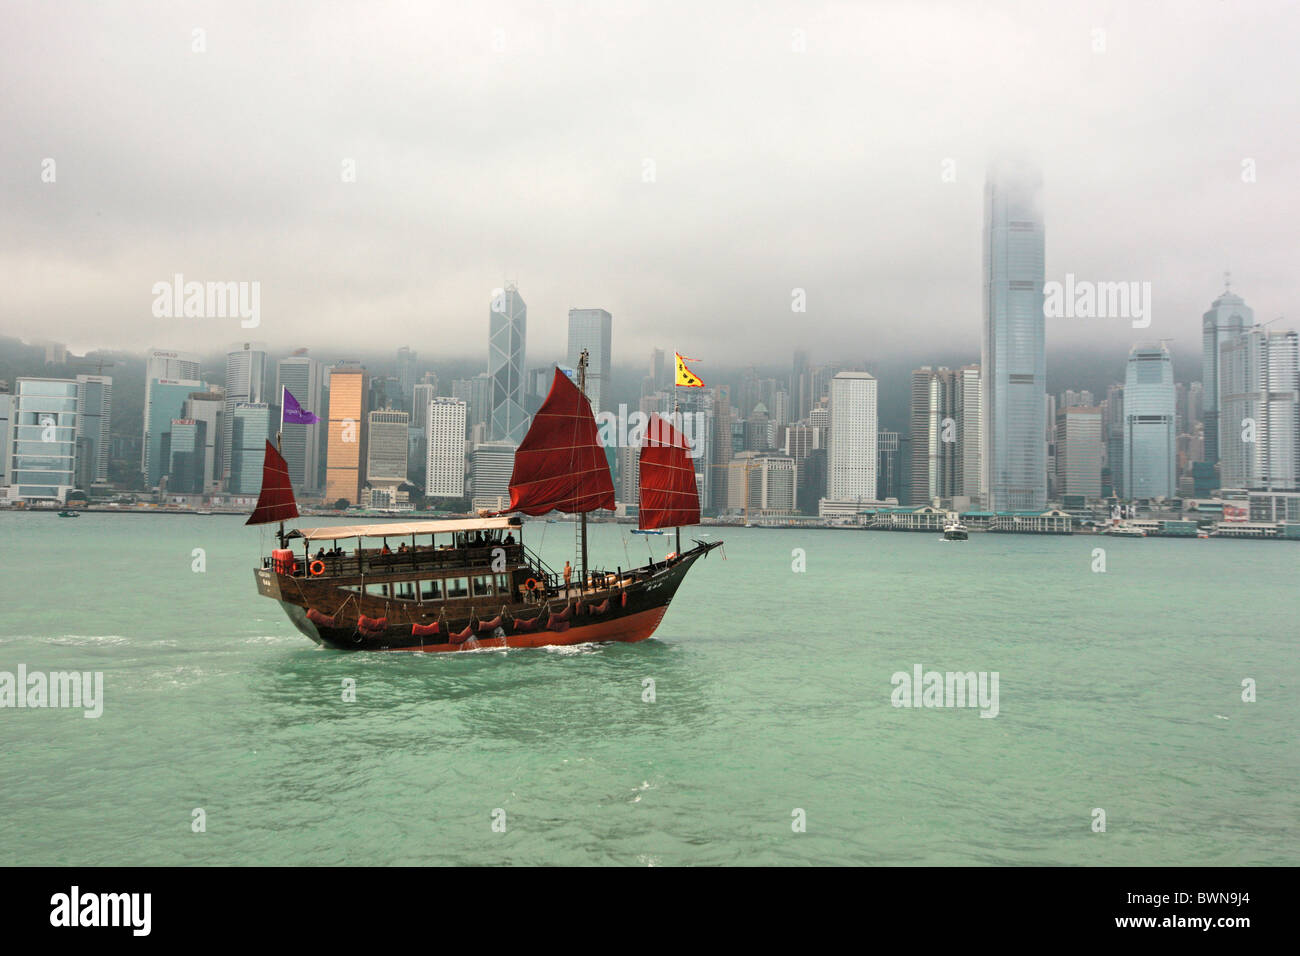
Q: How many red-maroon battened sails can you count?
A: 3